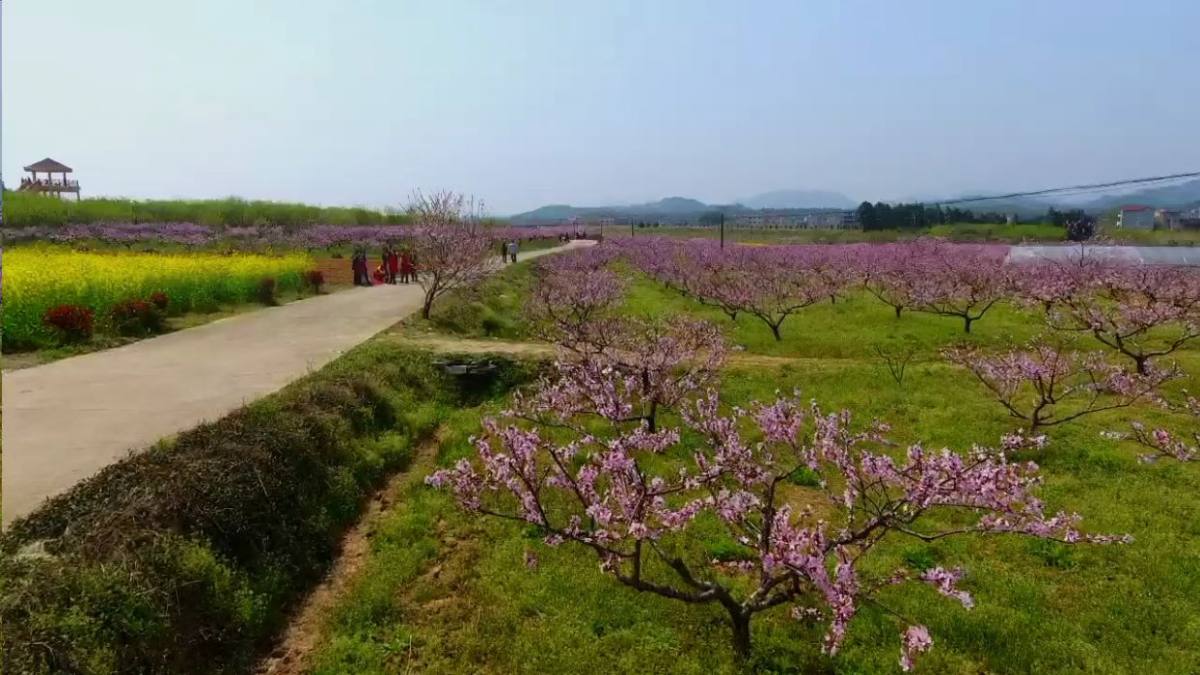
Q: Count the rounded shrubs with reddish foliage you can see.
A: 5